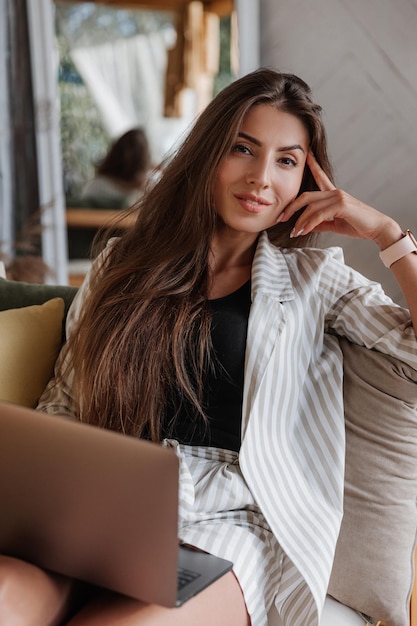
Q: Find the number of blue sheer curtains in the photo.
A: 0